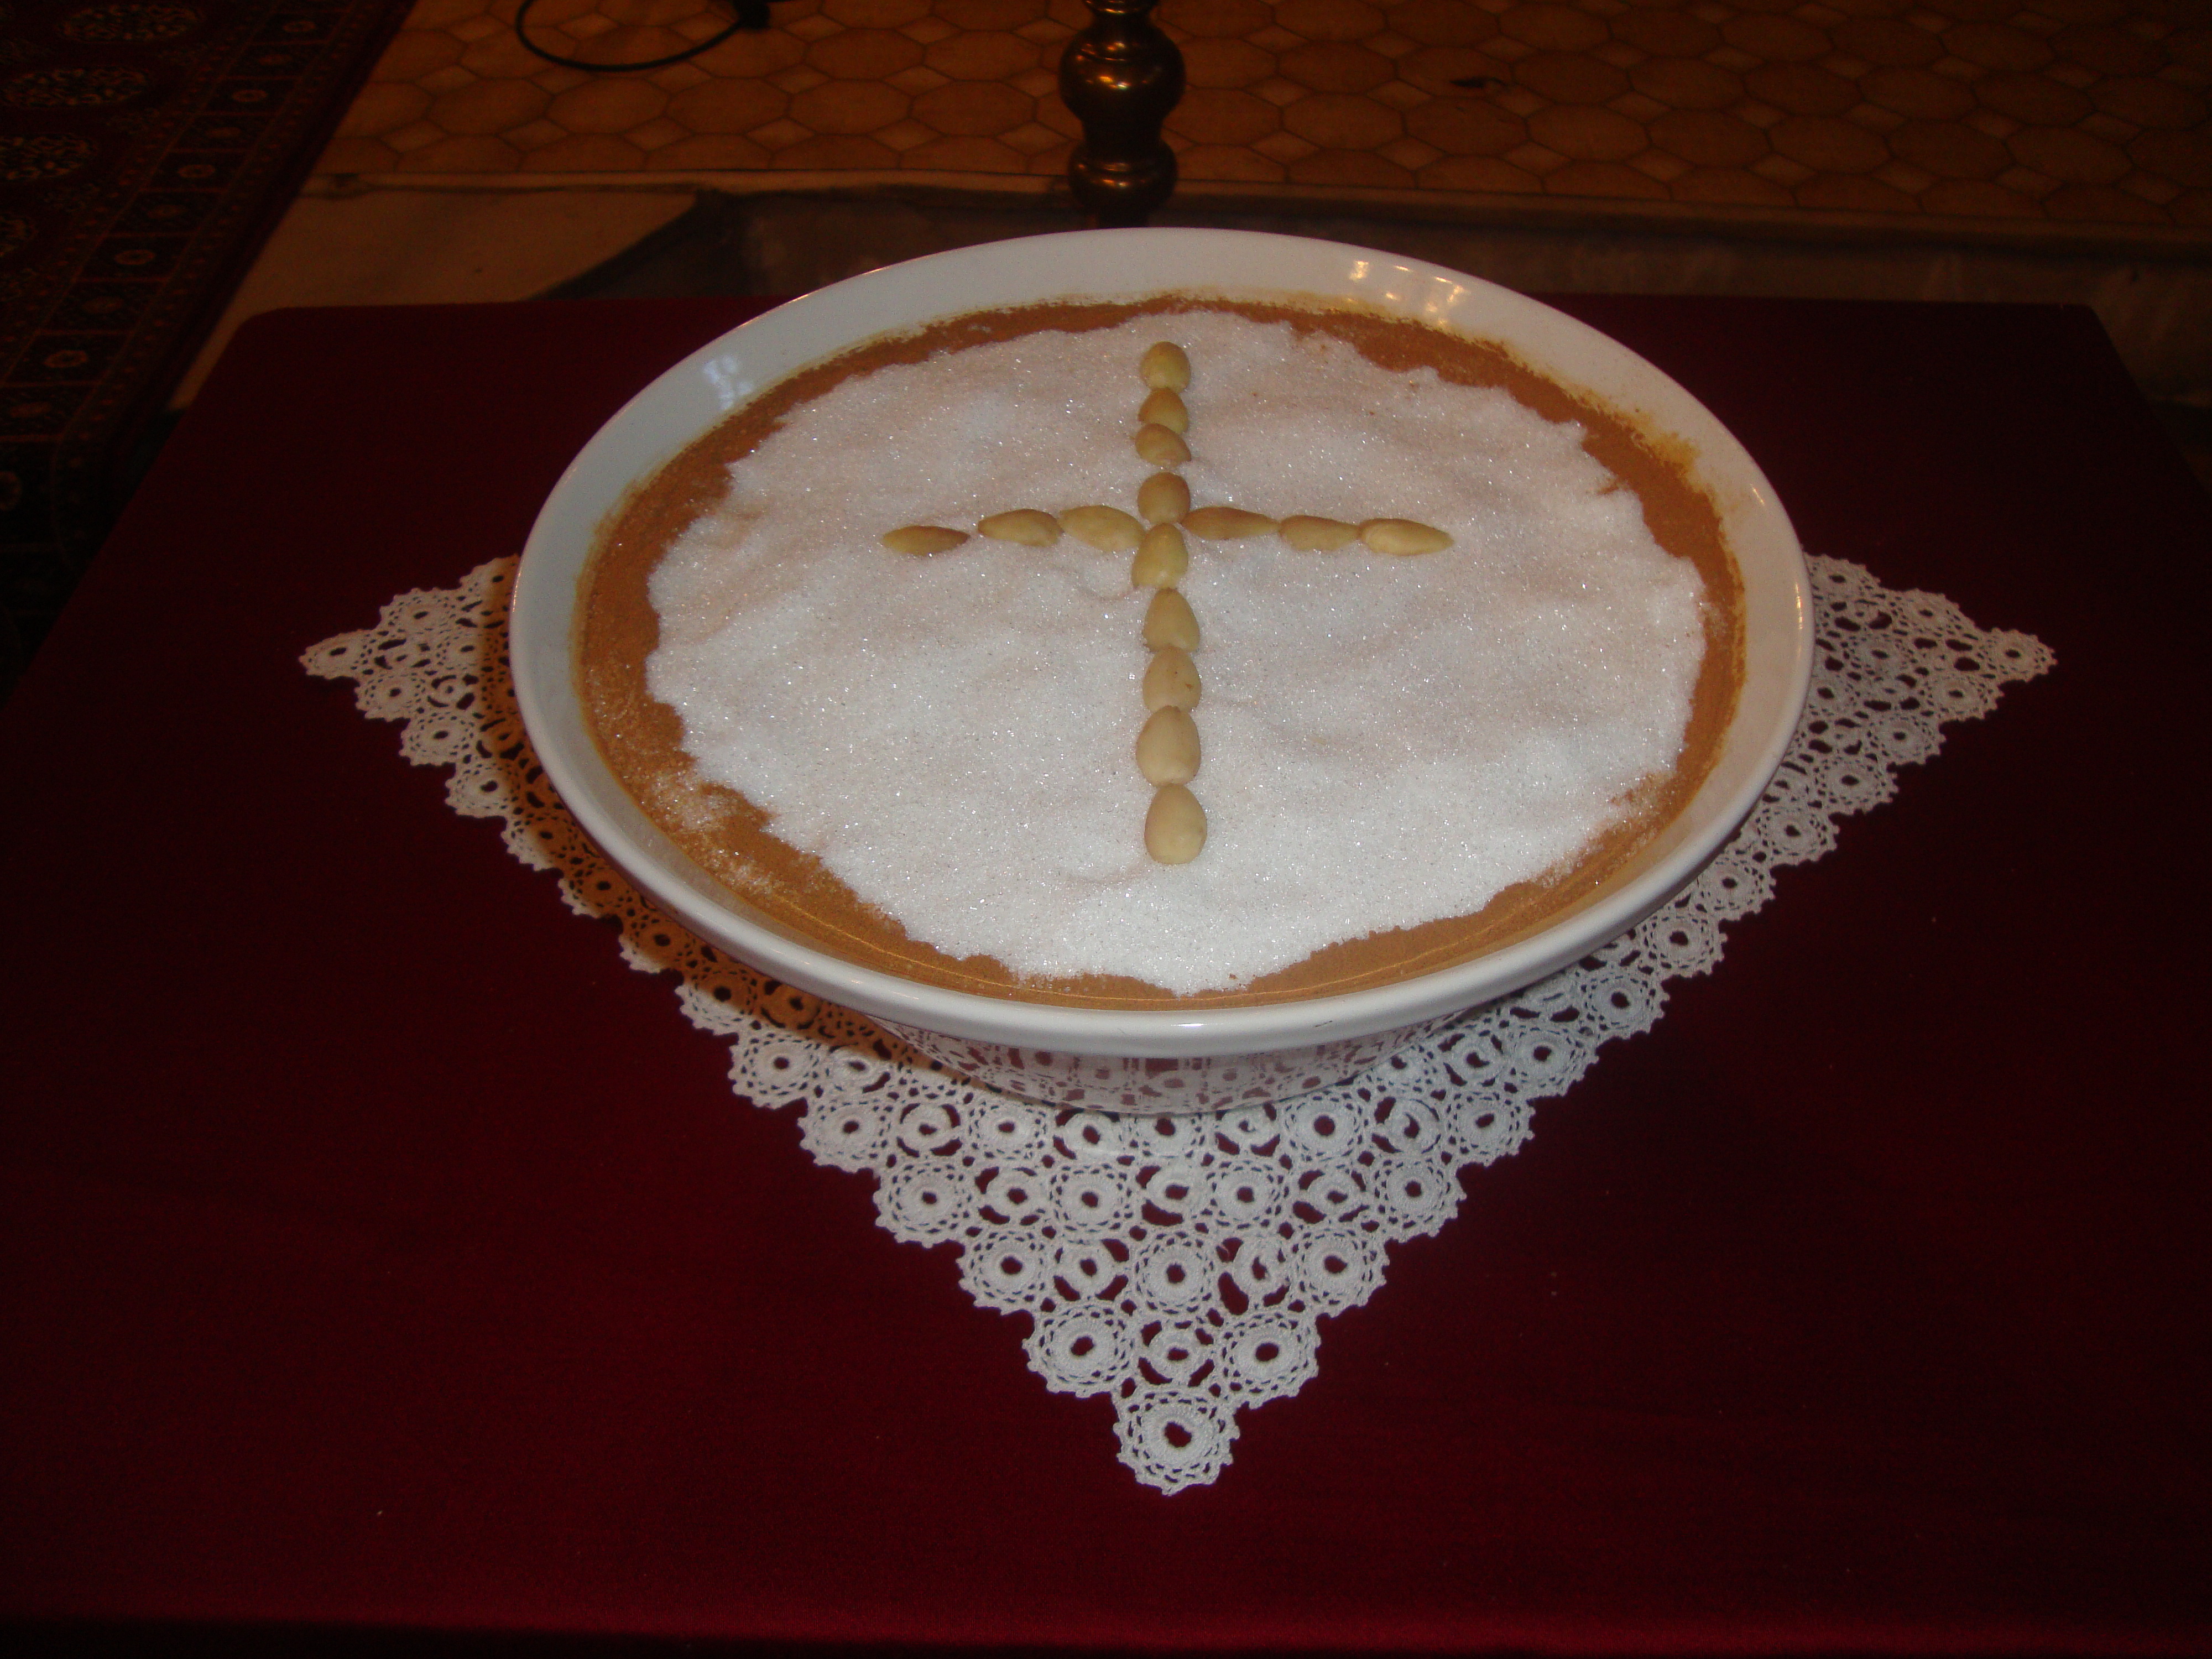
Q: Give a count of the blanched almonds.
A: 15